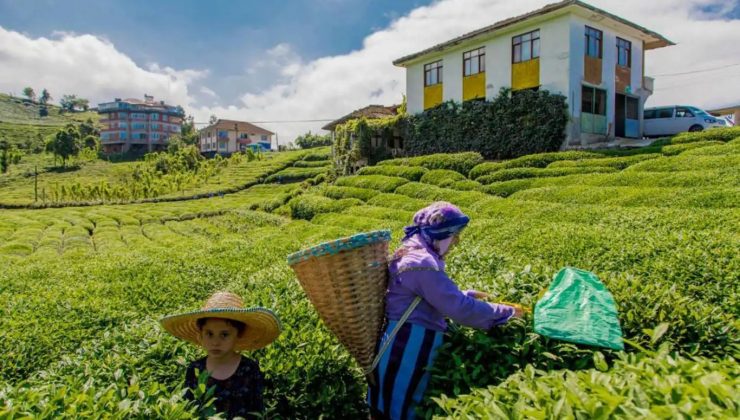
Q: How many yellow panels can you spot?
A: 3